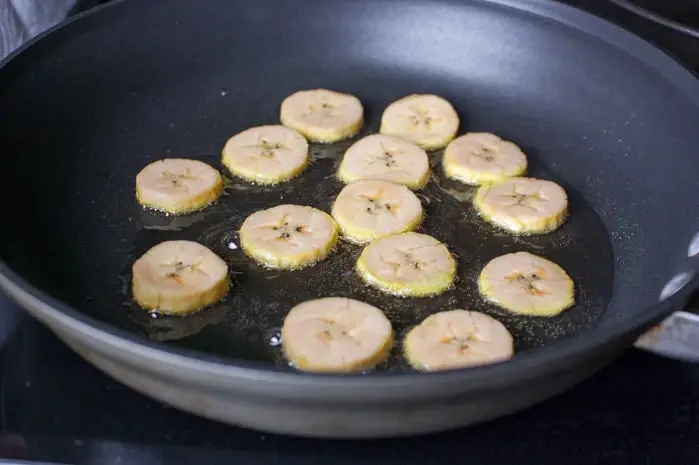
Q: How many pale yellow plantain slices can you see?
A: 14